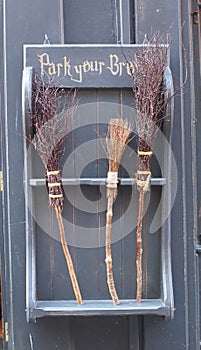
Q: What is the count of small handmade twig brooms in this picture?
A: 3